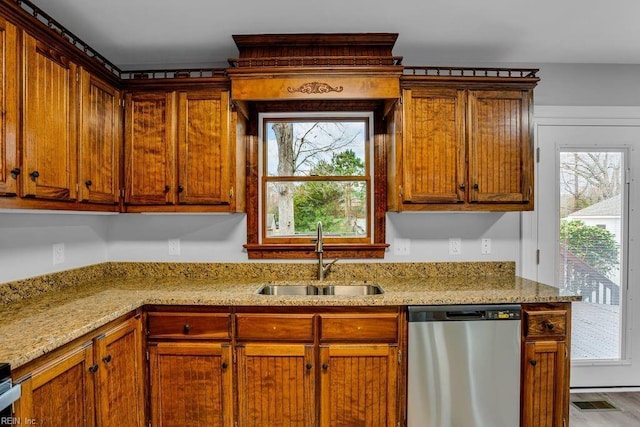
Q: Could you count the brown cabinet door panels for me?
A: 13